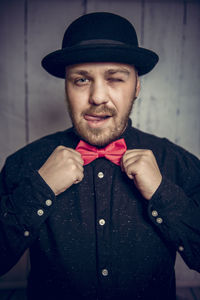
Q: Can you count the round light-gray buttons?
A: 9